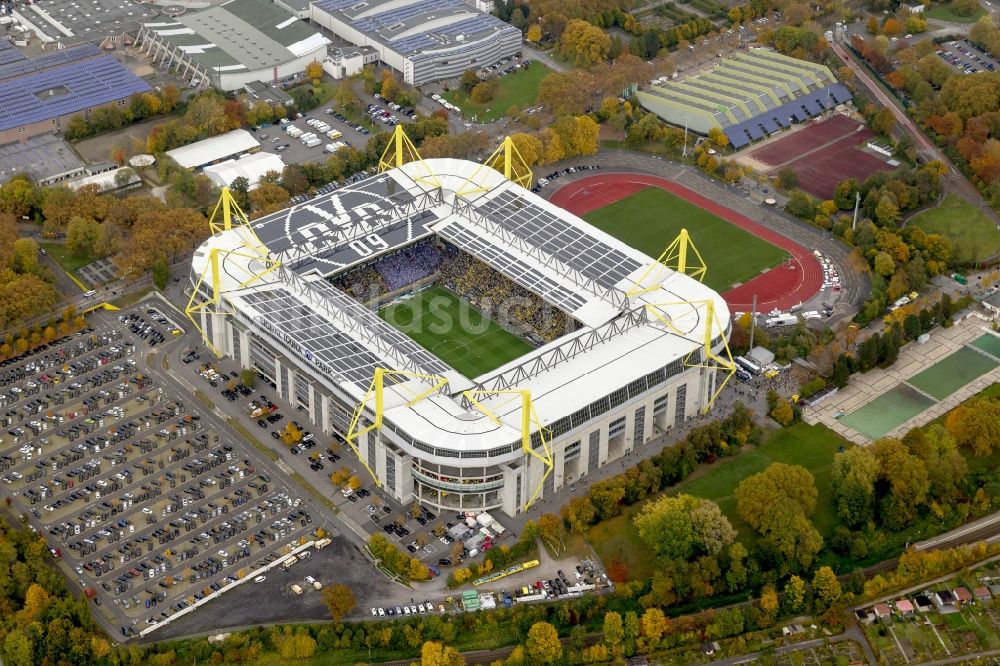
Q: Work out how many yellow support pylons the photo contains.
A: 8